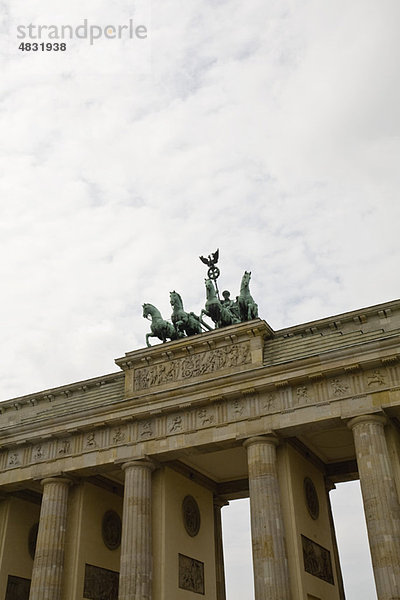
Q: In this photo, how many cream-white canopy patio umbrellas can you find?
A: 0